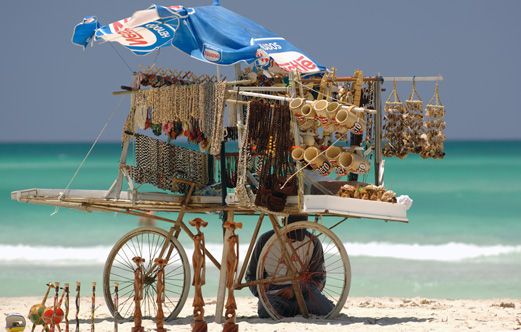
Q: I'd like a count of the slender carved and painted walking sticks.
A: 5